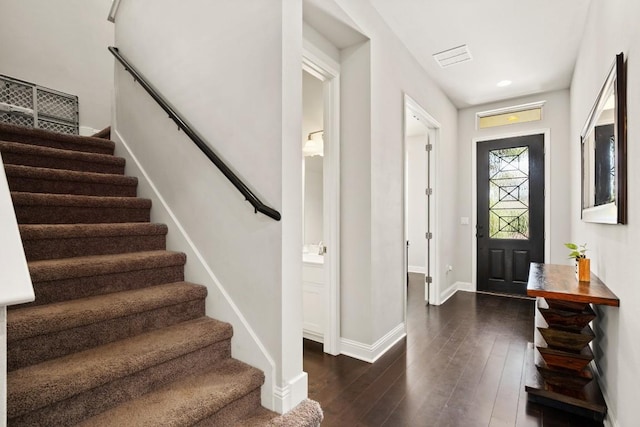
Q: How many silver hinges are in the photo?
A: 4